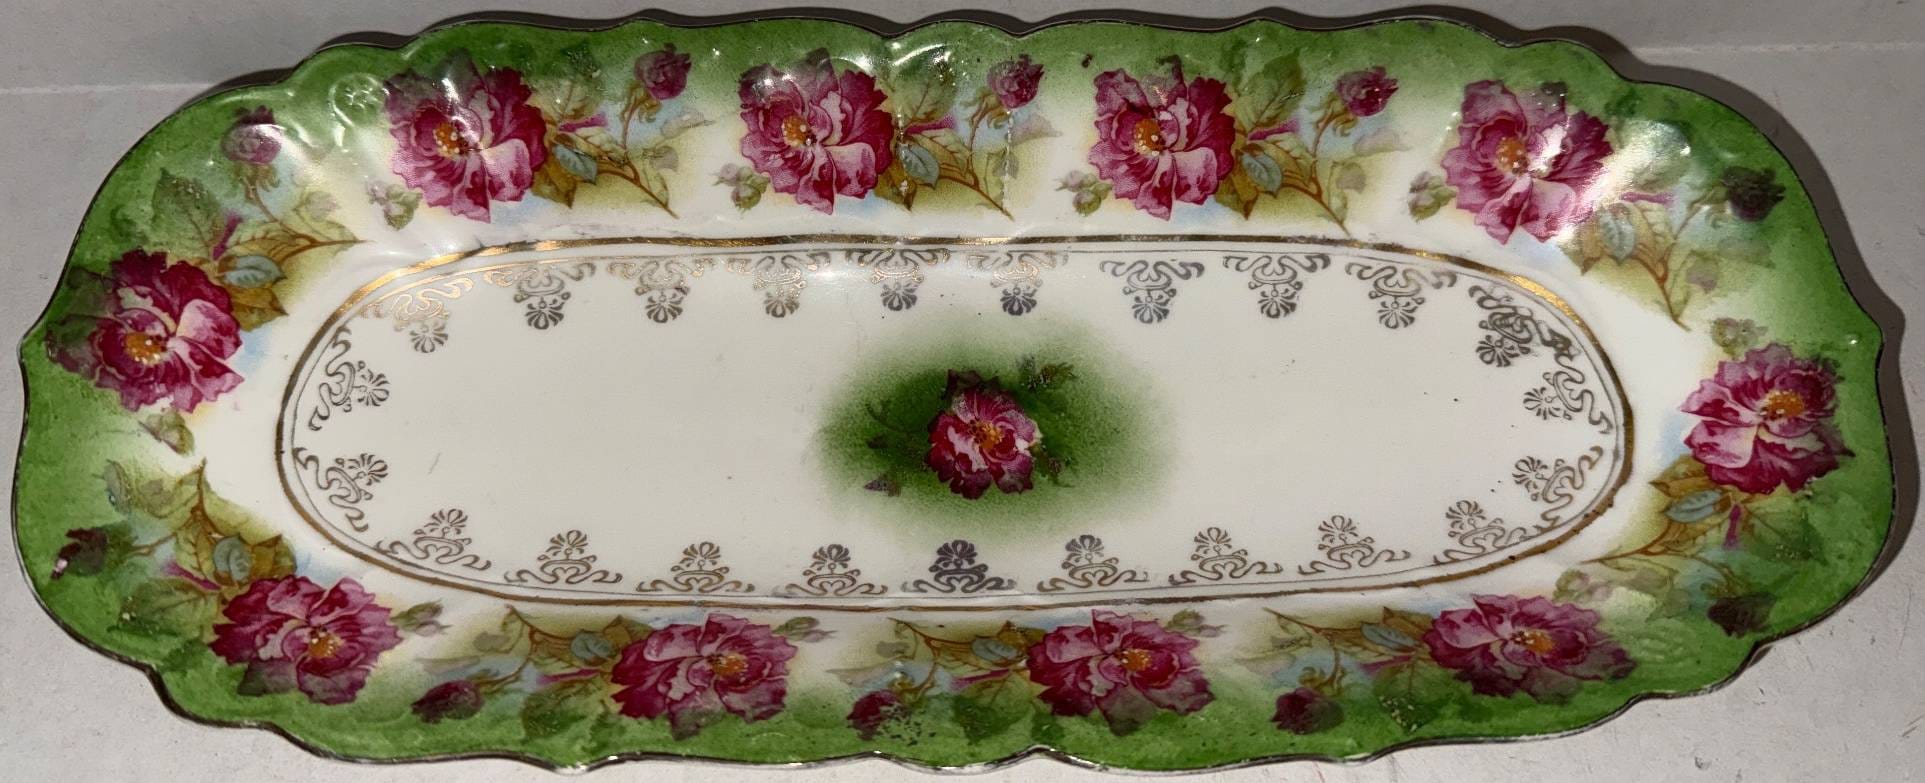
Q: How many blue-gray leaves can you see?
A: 10